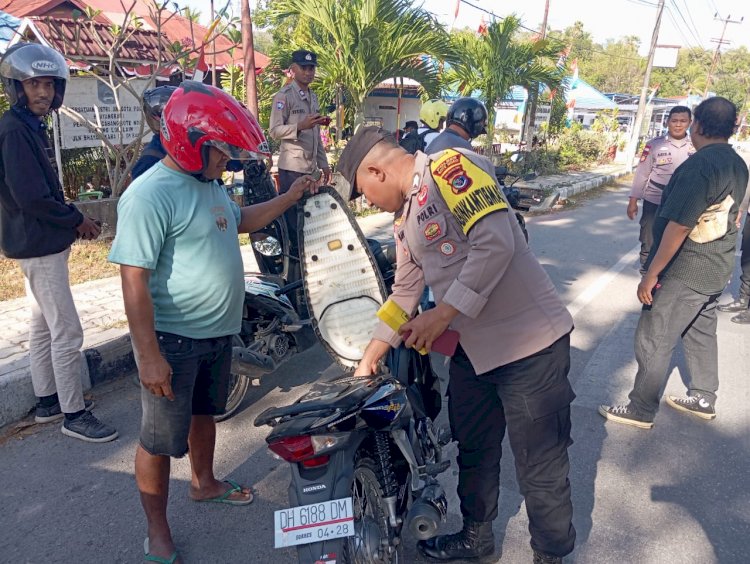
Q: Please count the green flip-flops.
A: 2